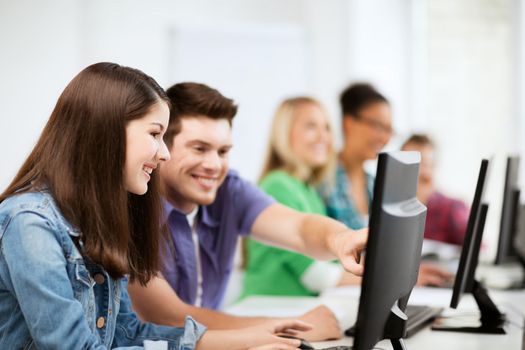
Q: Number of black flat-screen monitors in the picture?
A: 3